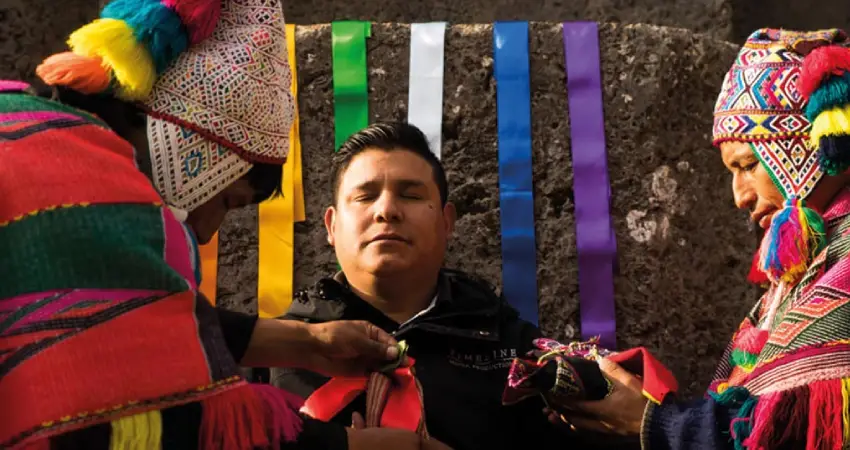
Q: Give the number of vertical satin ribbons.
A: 6